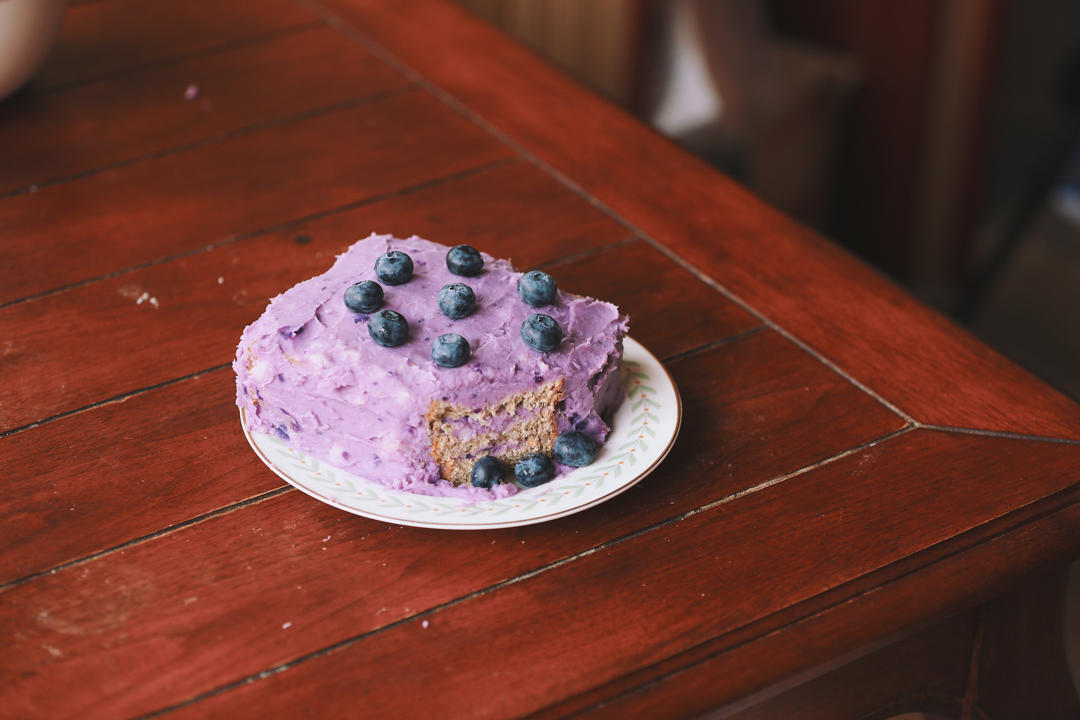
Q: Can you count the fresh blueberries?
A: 11